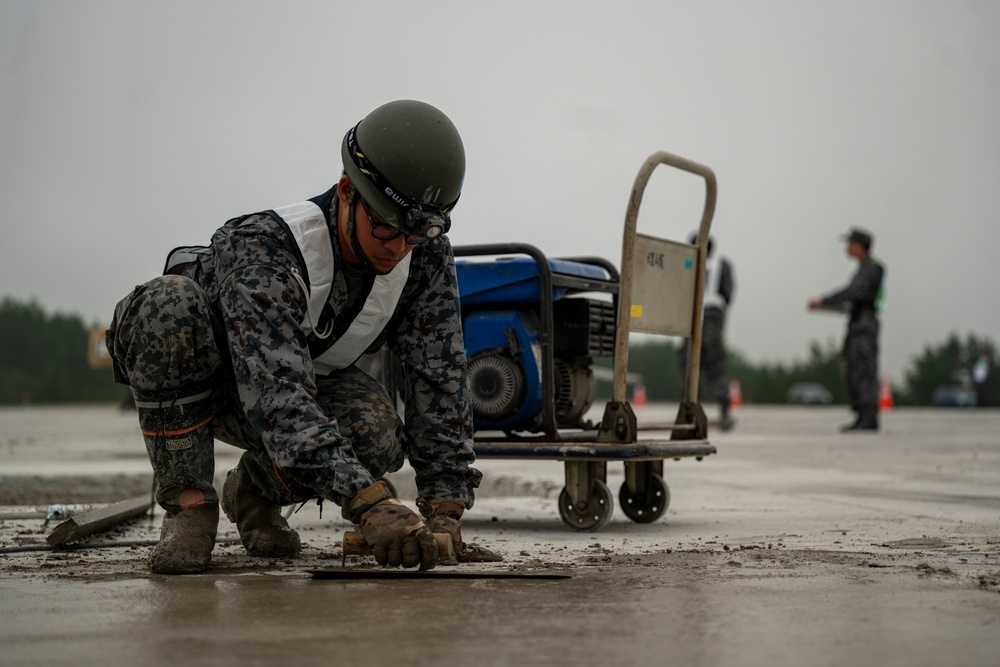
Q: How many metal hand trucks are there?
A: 1